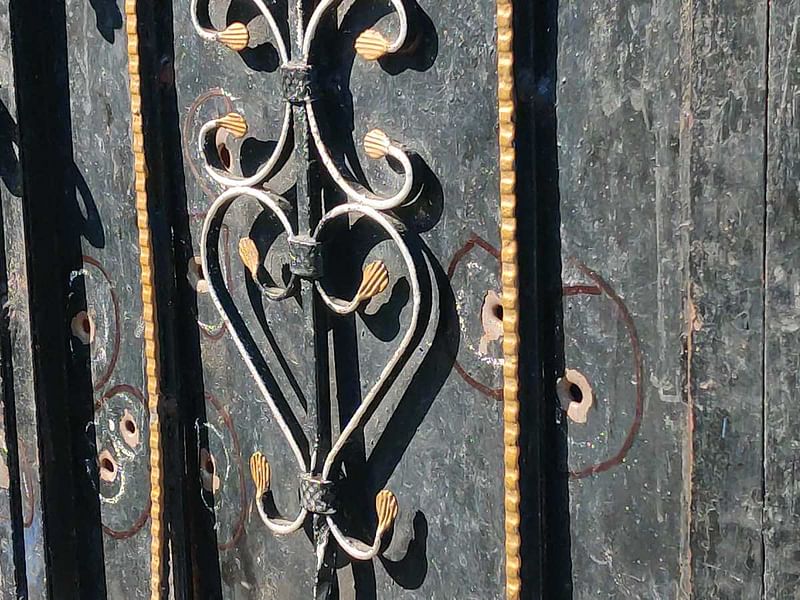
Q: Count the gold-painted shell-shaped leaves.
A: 8